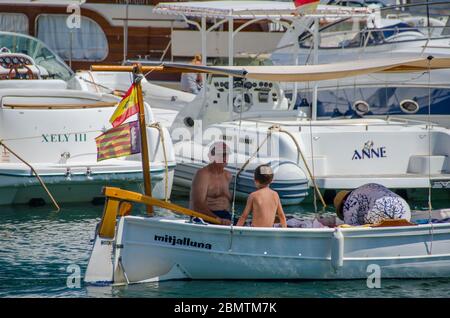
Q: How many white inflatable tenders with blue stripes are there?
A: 1